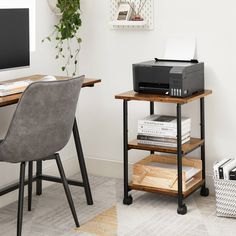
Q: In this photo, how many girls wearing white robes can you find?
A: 0